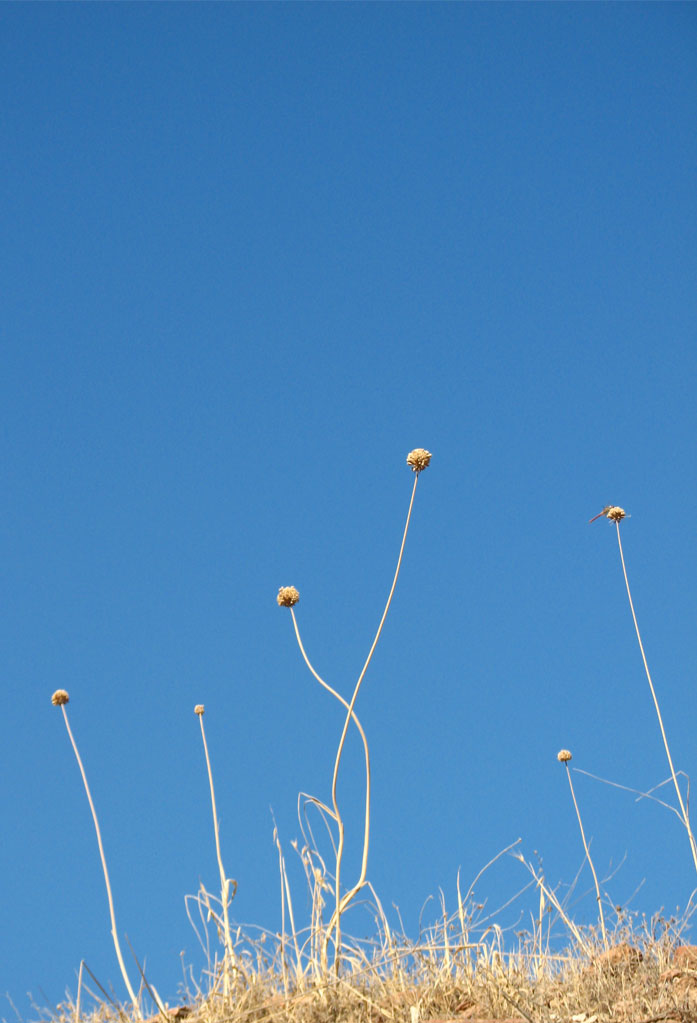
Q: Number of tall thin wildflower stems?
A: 6